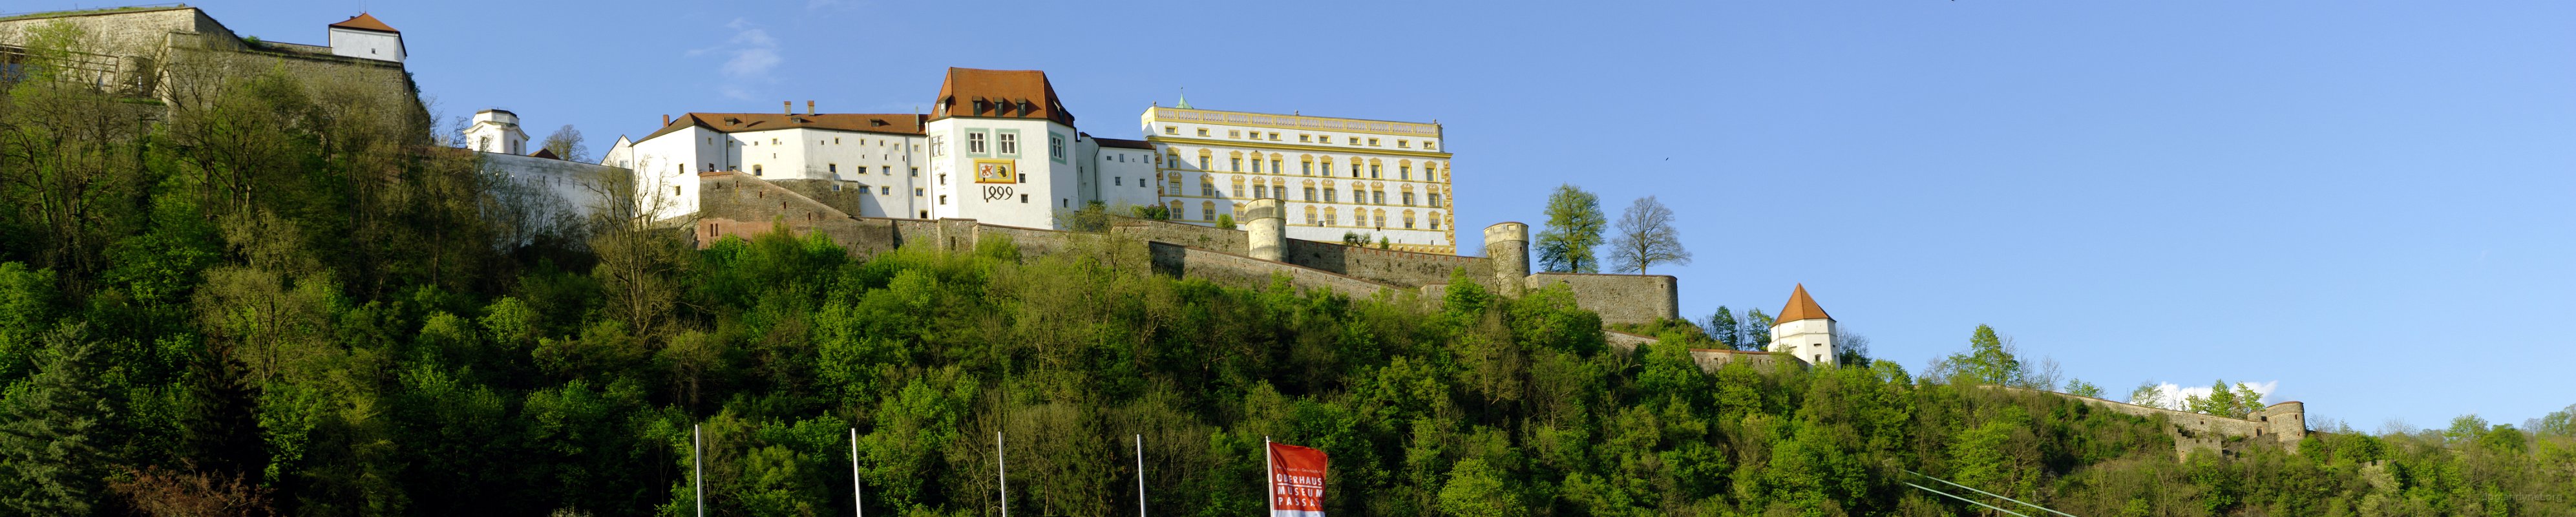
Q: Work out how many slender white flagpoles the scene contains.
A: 5